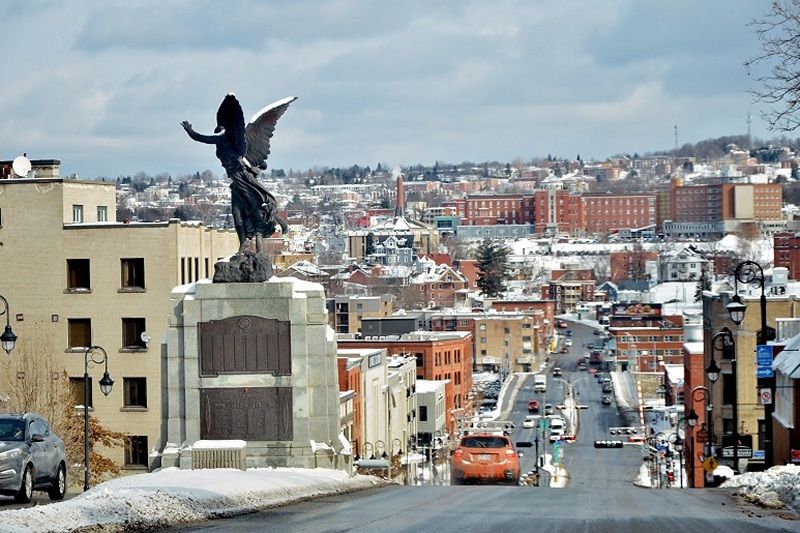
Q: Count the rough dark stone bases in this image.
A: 1